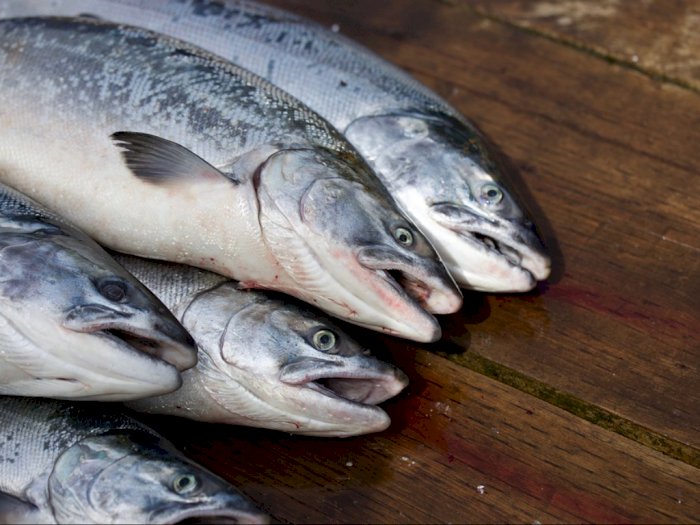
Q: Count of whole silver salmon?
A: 5